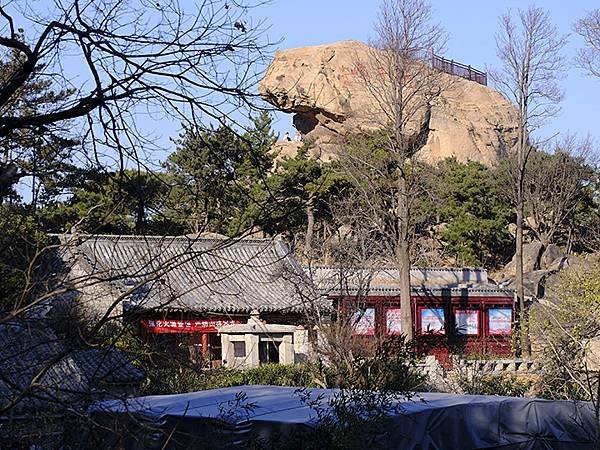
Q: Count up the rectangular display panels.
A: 5